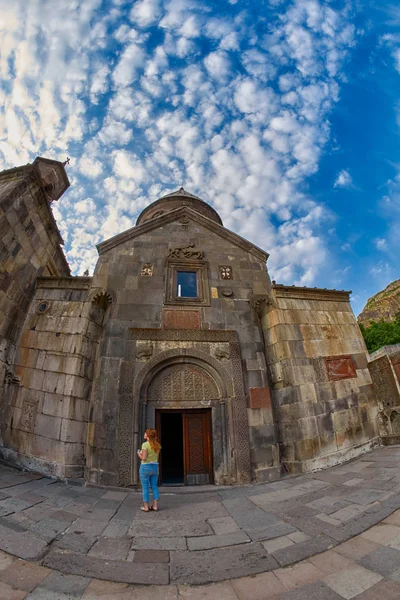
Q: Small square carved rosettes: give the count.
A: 2